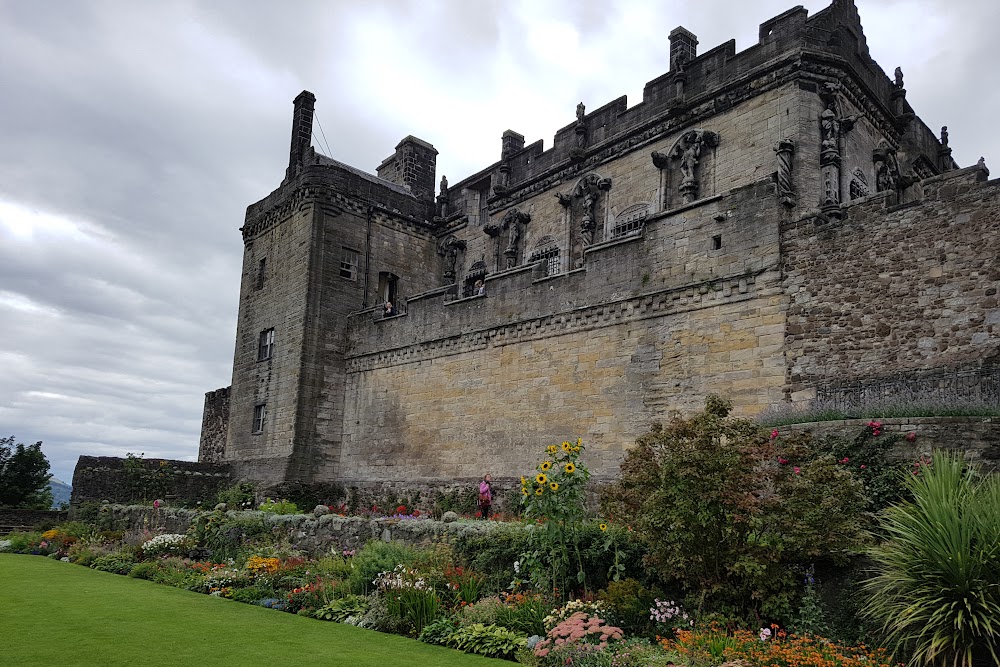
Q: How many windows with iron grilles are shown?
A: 4